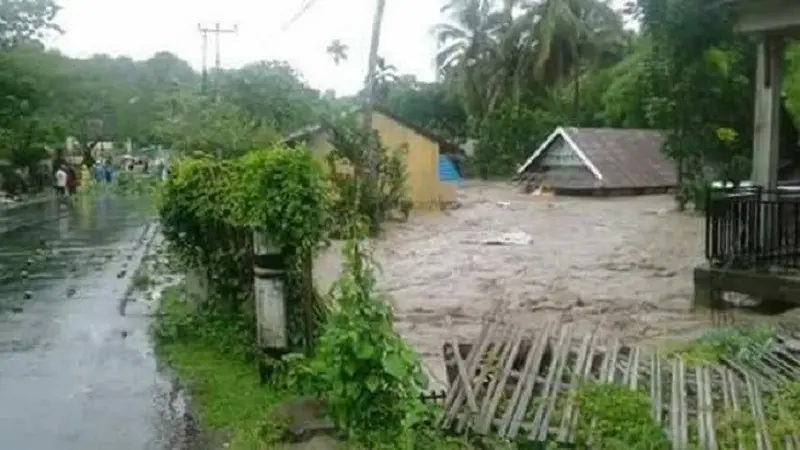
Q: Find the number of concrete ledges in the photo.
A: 1